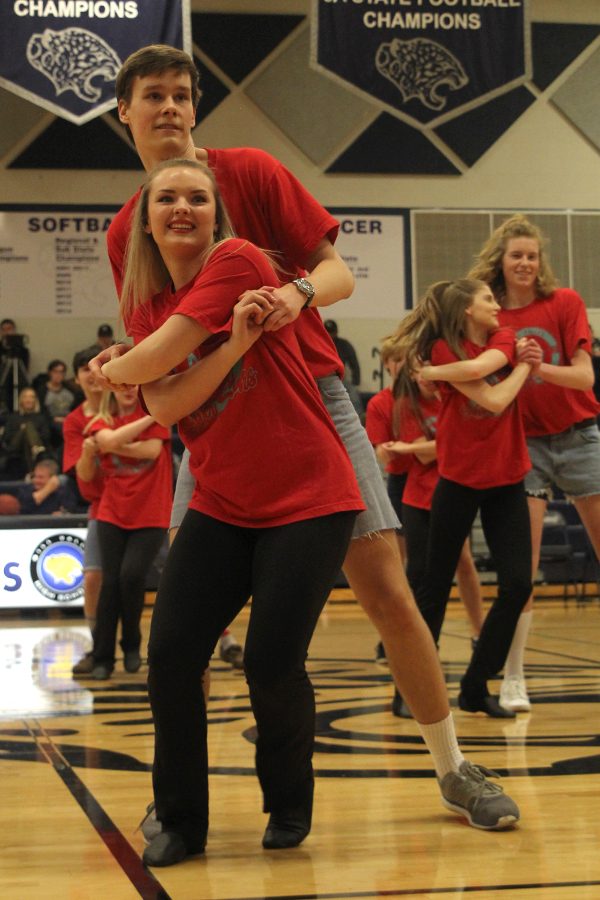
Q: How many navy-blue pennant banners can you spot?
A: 2